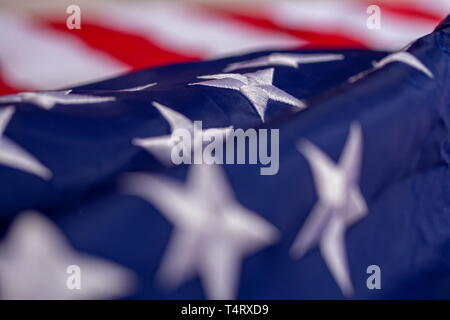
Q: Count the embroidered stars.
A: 10